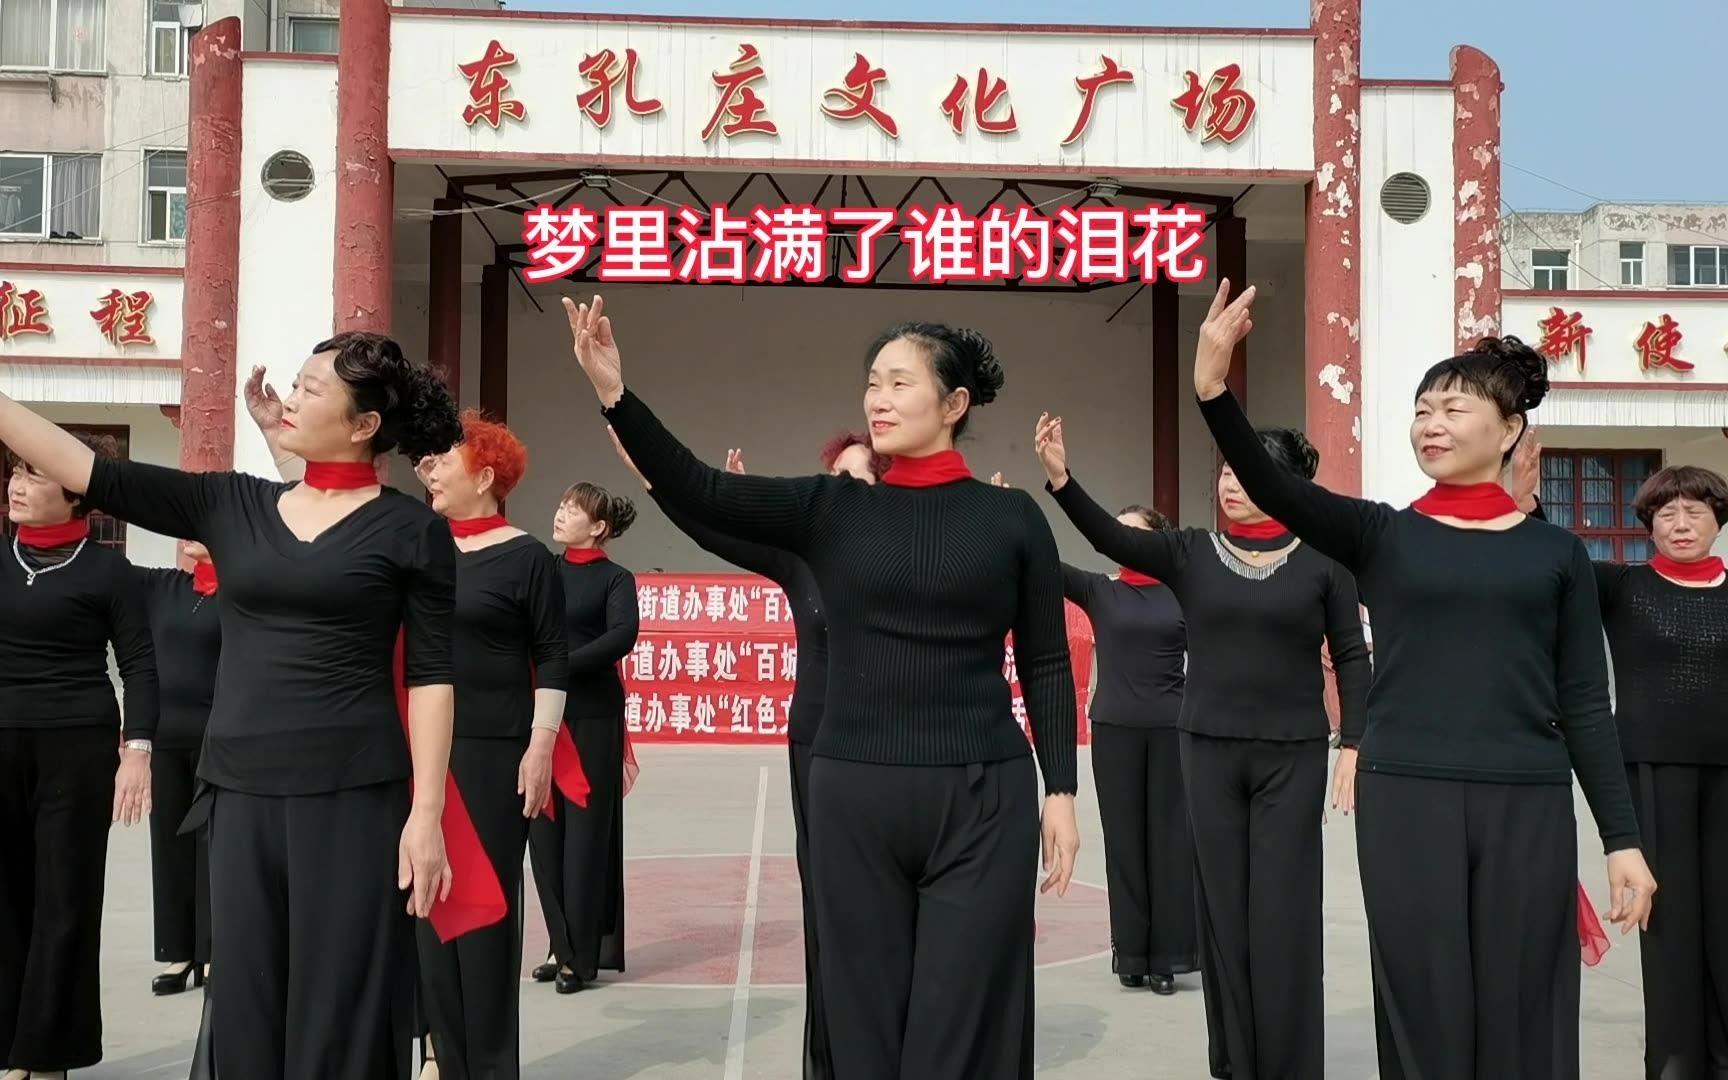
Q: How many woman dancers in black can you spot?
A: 11